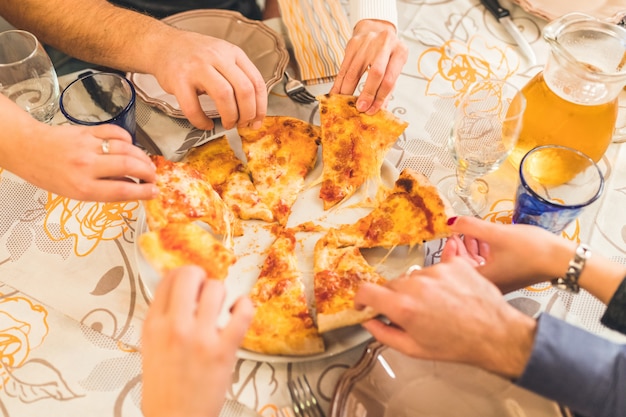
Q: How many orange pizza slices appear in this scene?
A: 8